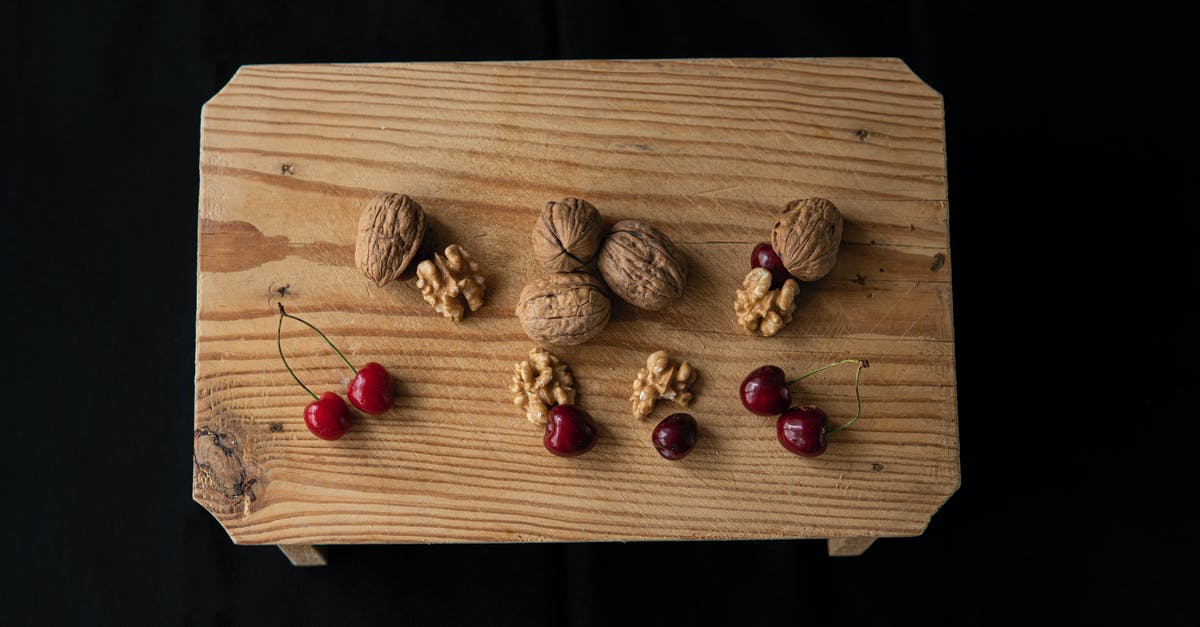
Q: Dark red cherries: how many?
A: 5